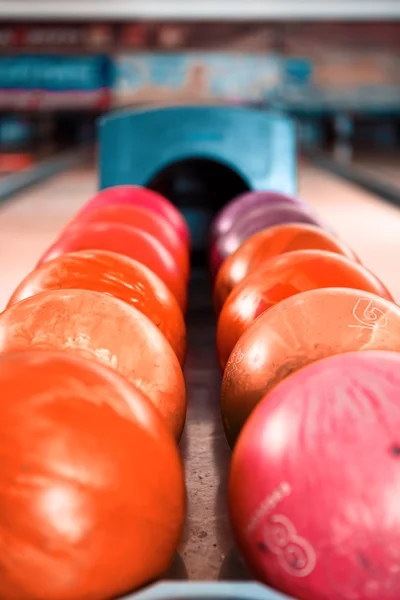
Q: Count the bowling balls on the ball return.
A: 12